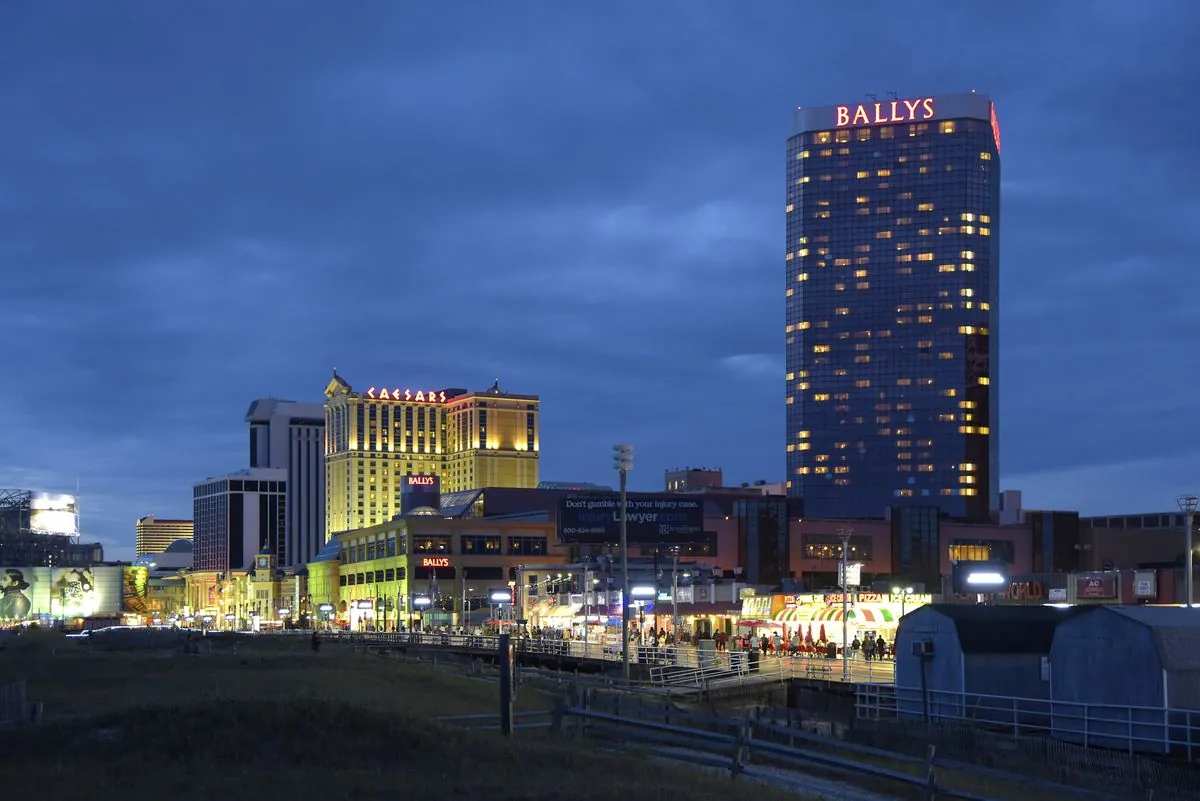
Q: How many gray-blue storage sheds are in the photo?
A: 2